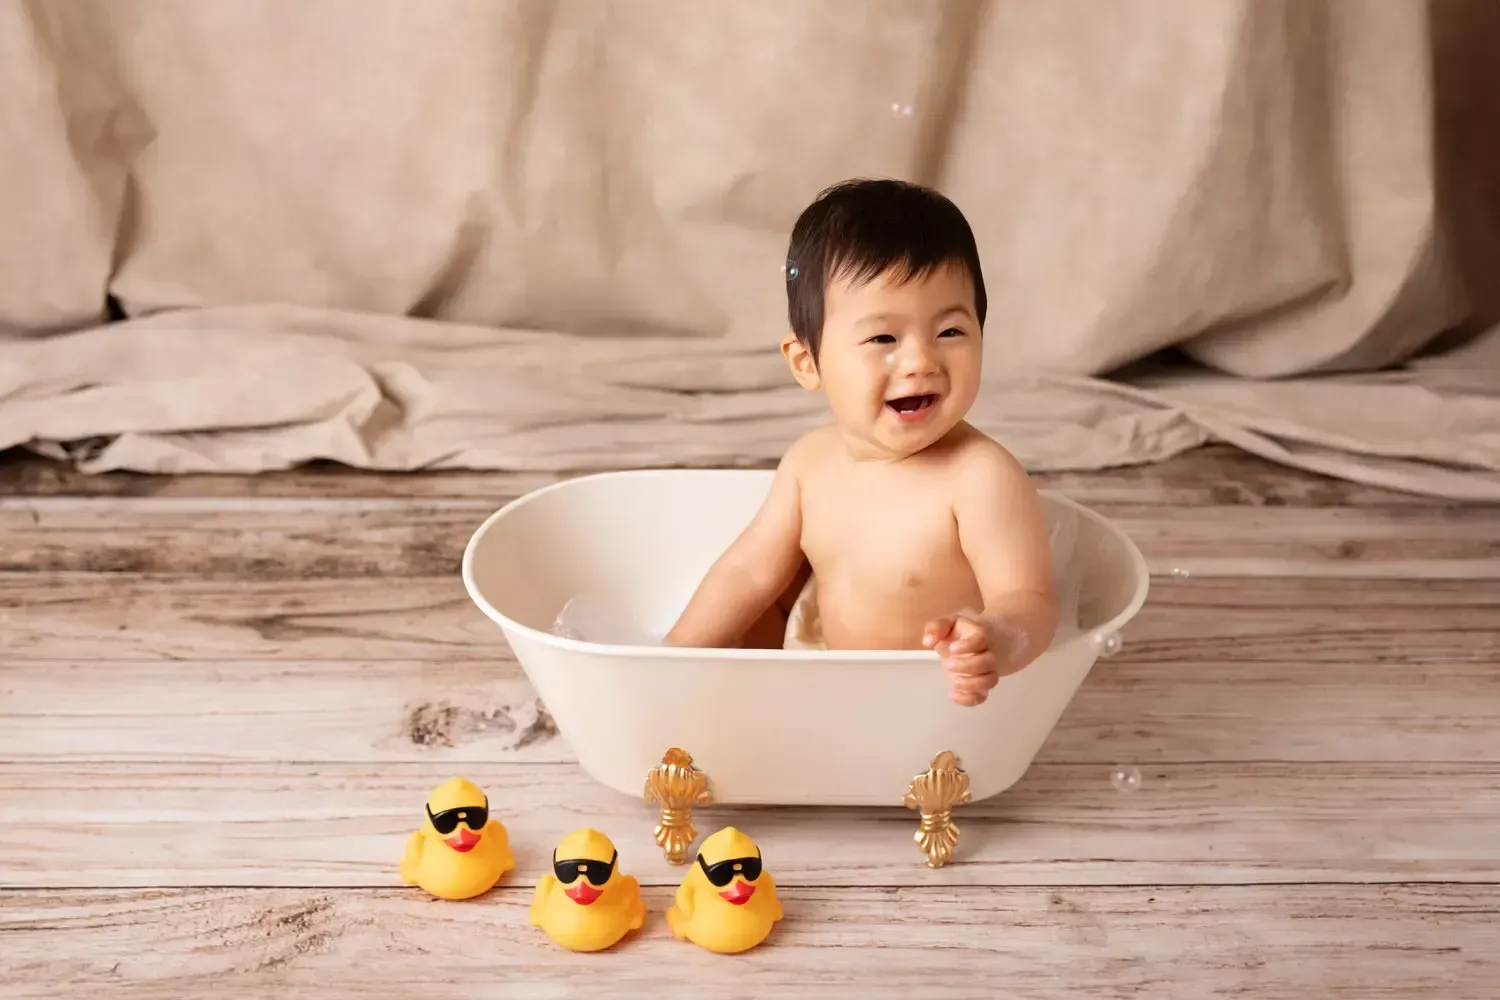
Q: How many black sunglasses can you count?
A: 3